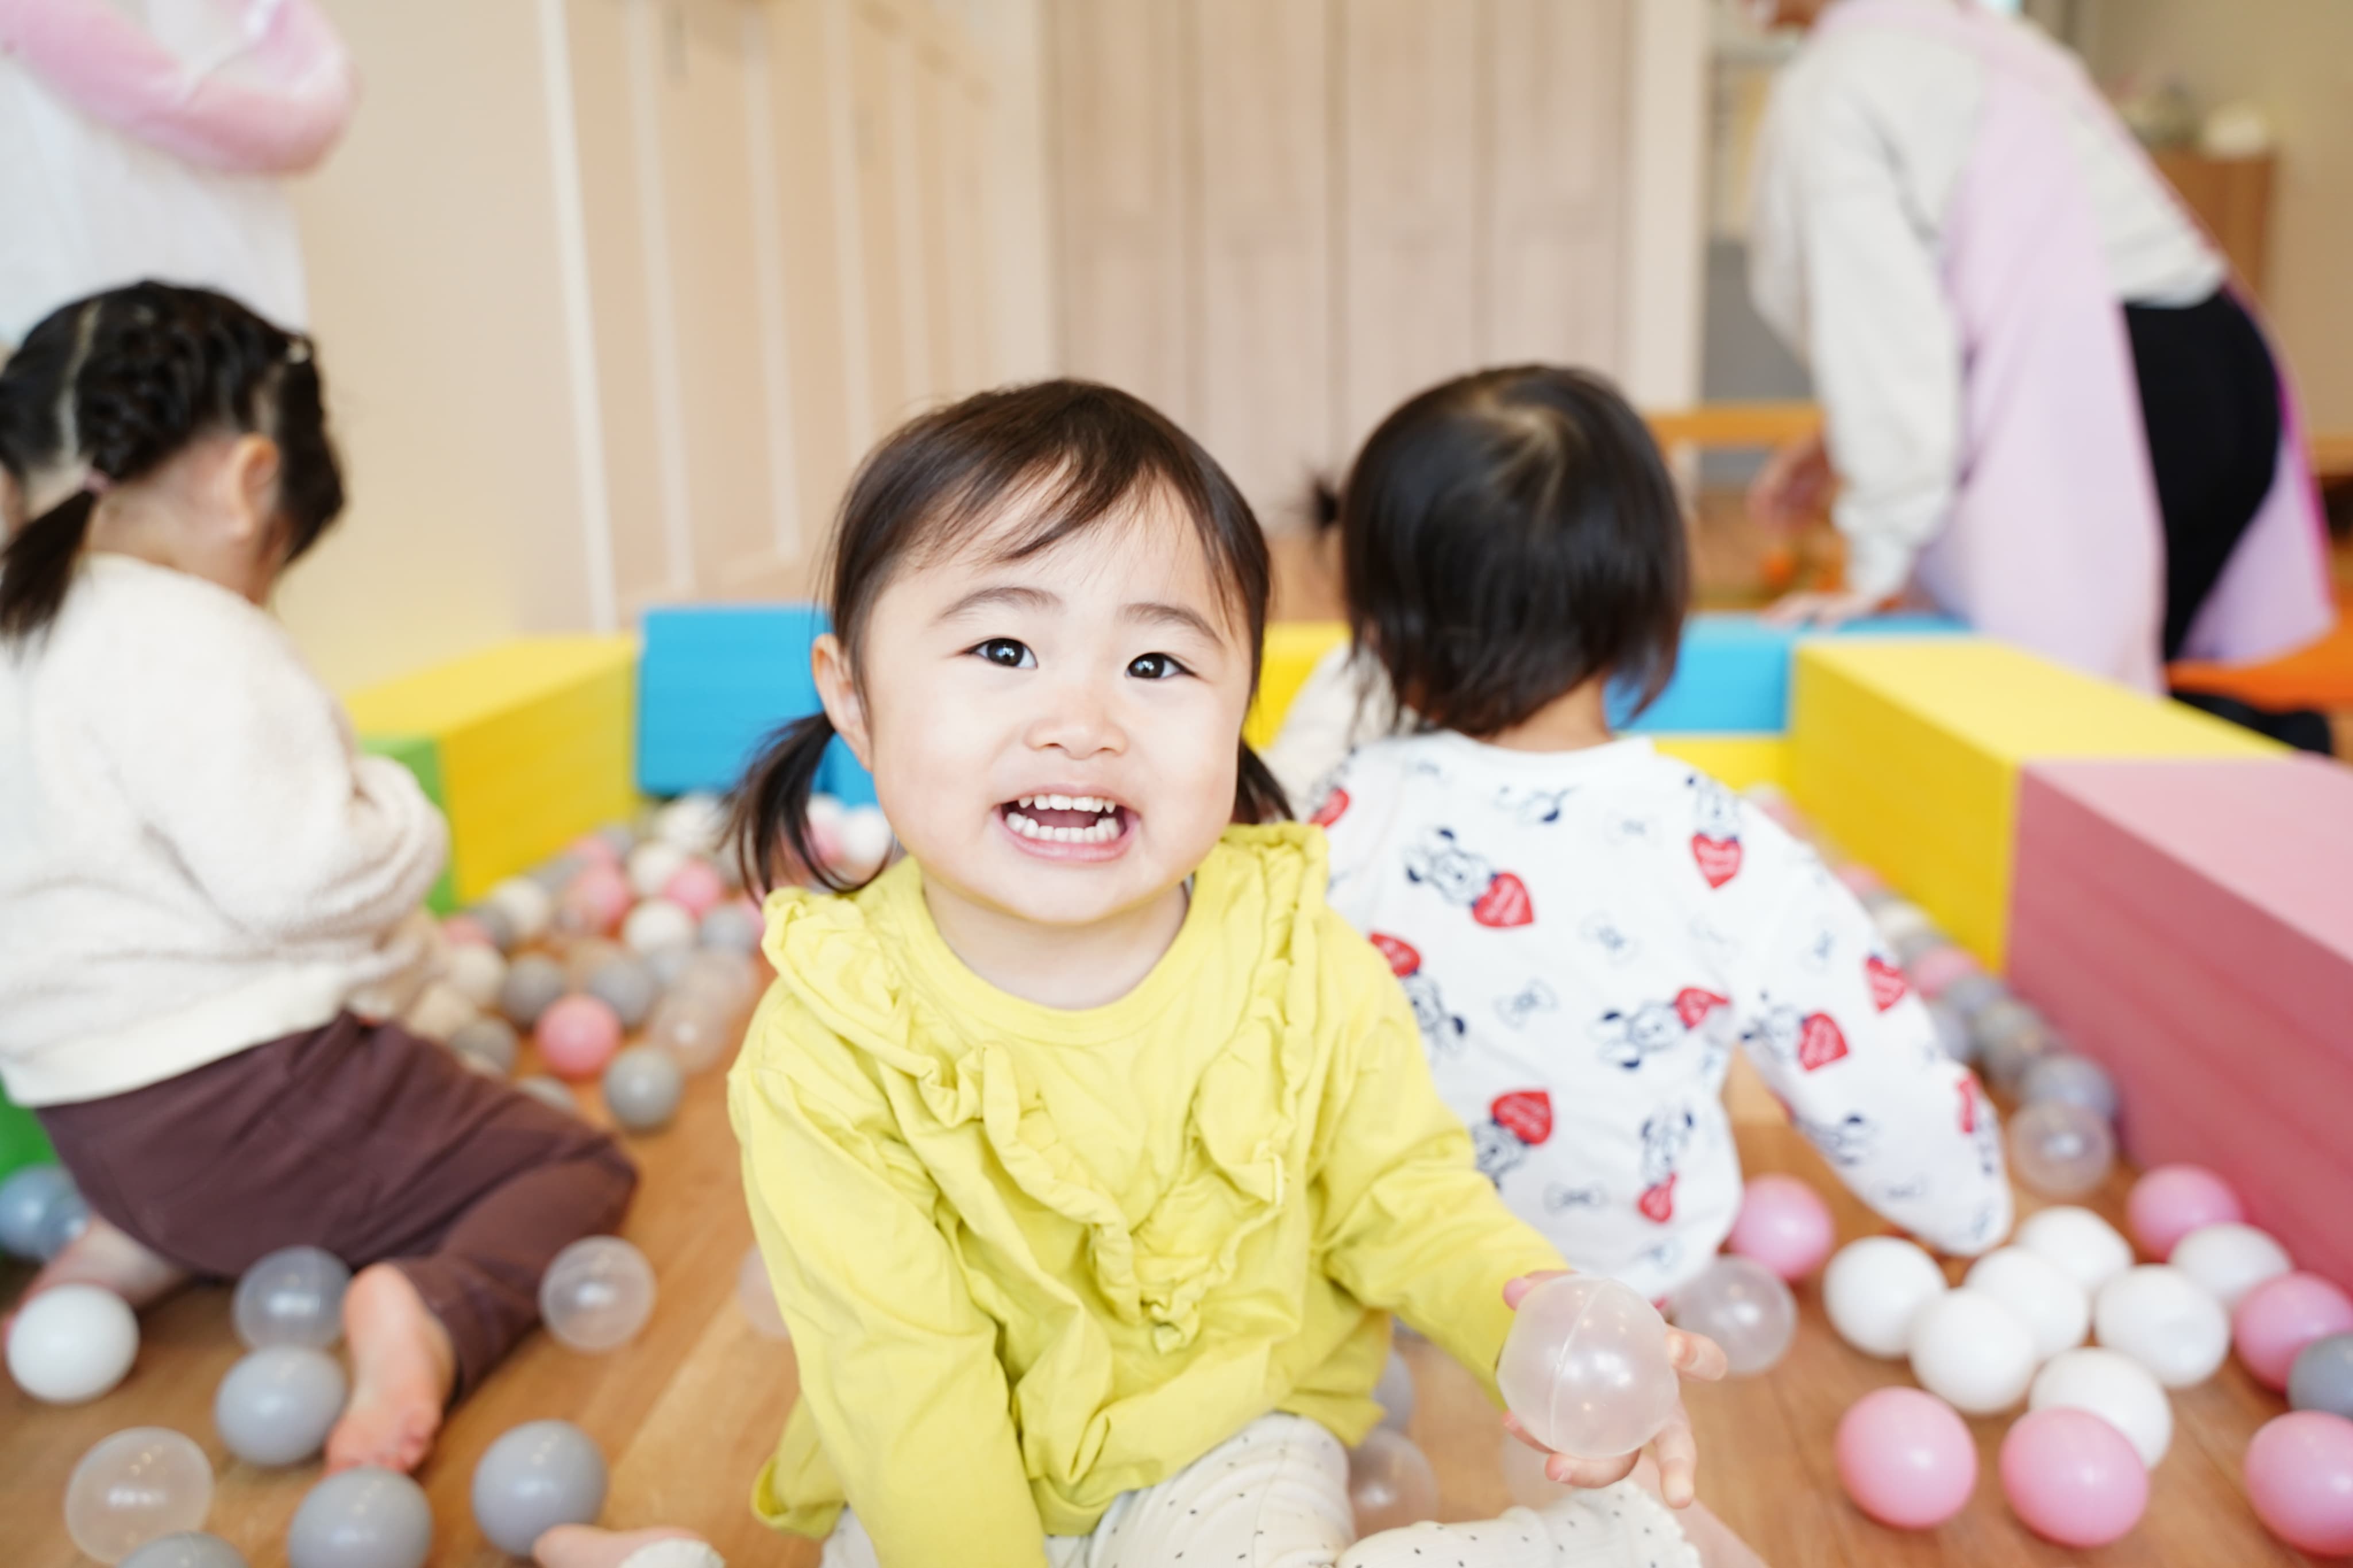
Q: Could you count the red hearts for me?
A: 10